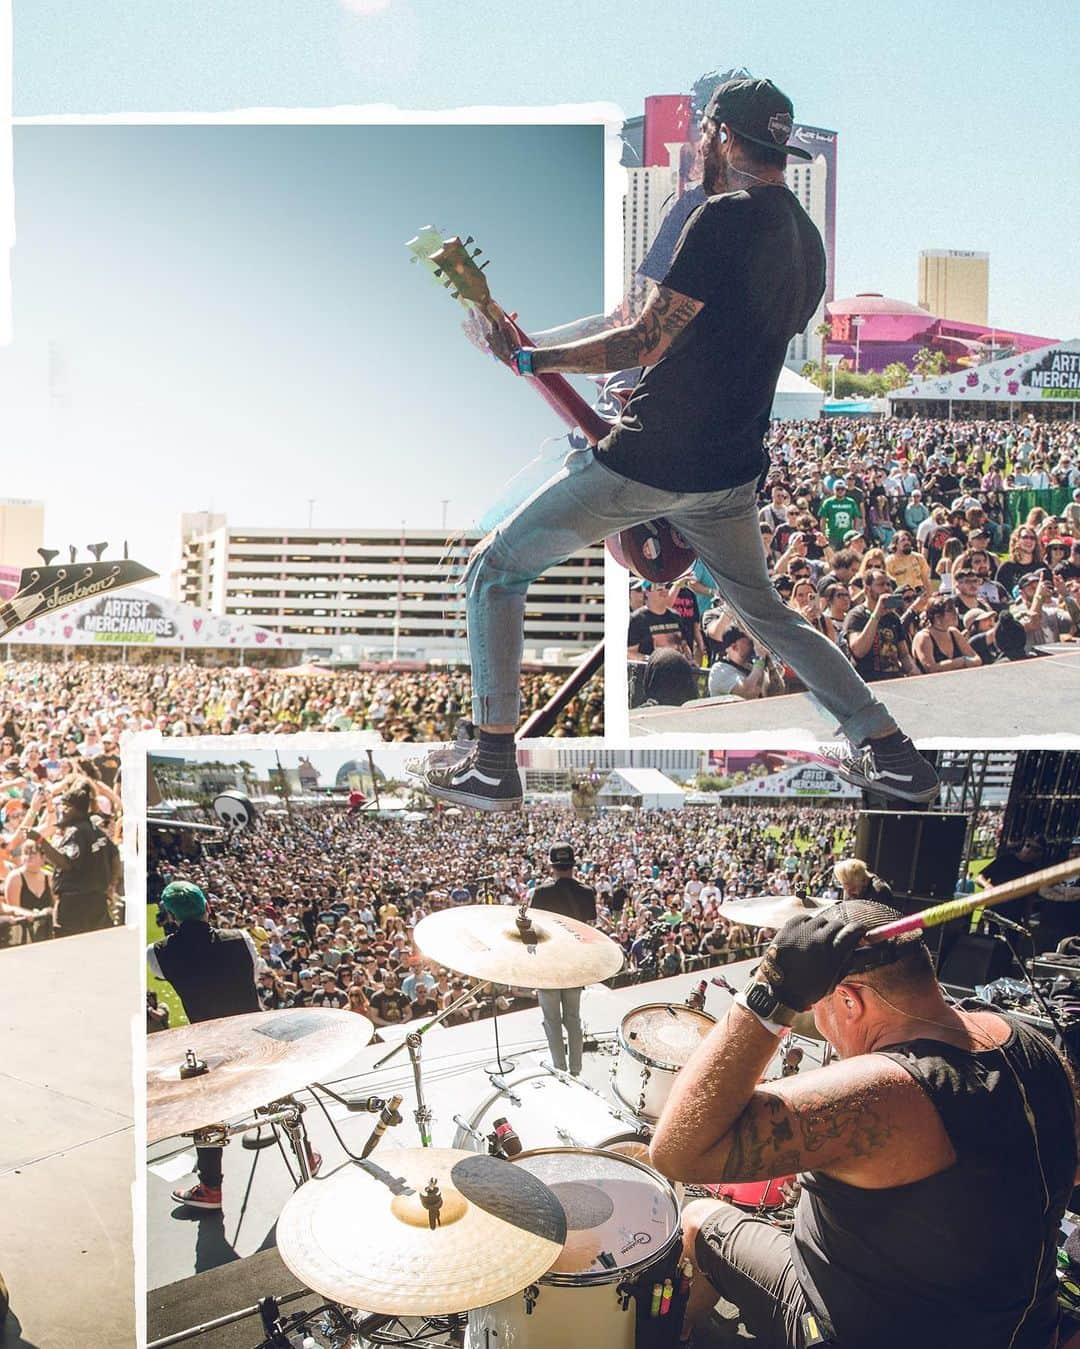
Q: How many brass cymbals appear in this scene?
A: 4